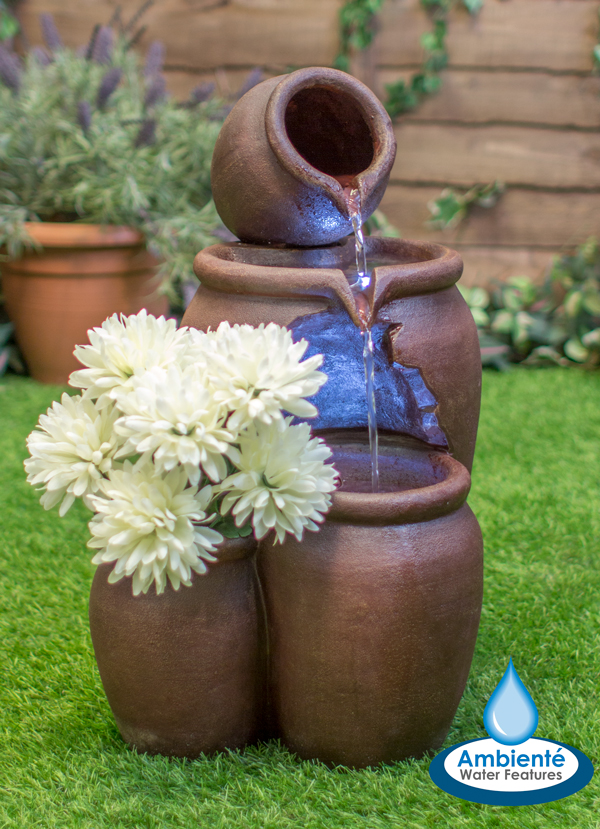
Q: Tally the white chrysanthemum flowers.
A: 6